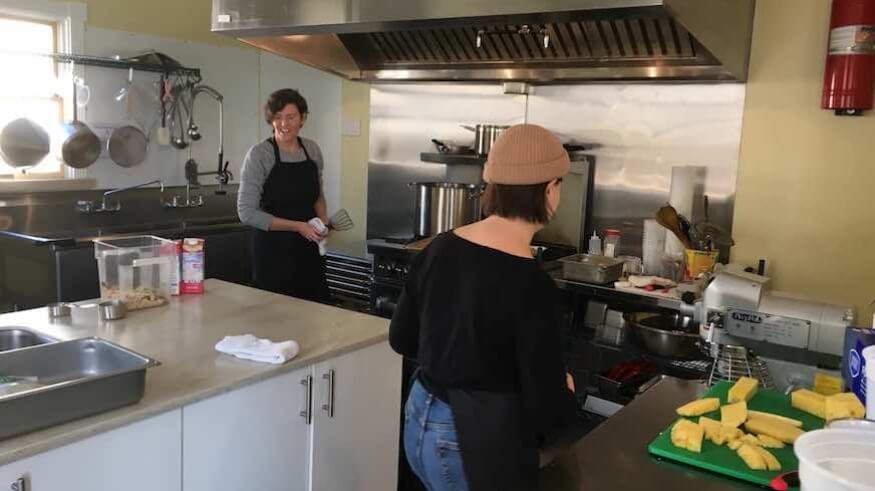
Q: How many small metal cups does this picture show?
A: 2